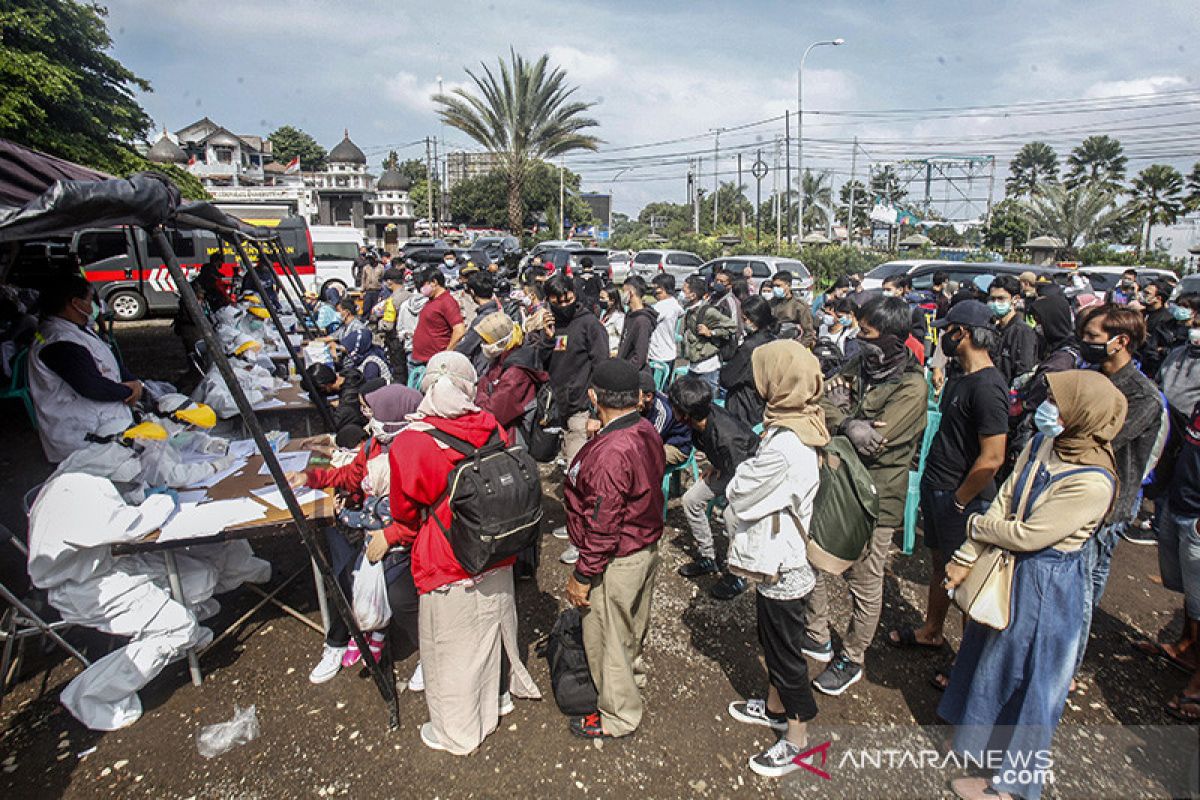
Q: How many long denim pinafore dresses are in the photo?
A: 1